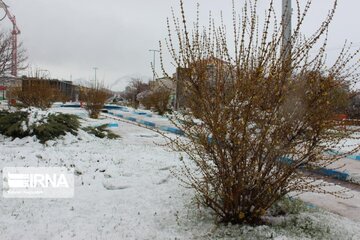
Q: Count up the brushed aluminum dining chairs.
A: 0